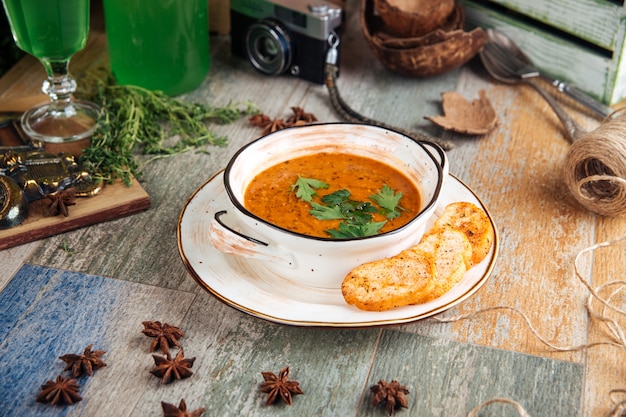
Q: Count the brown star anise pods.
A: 11